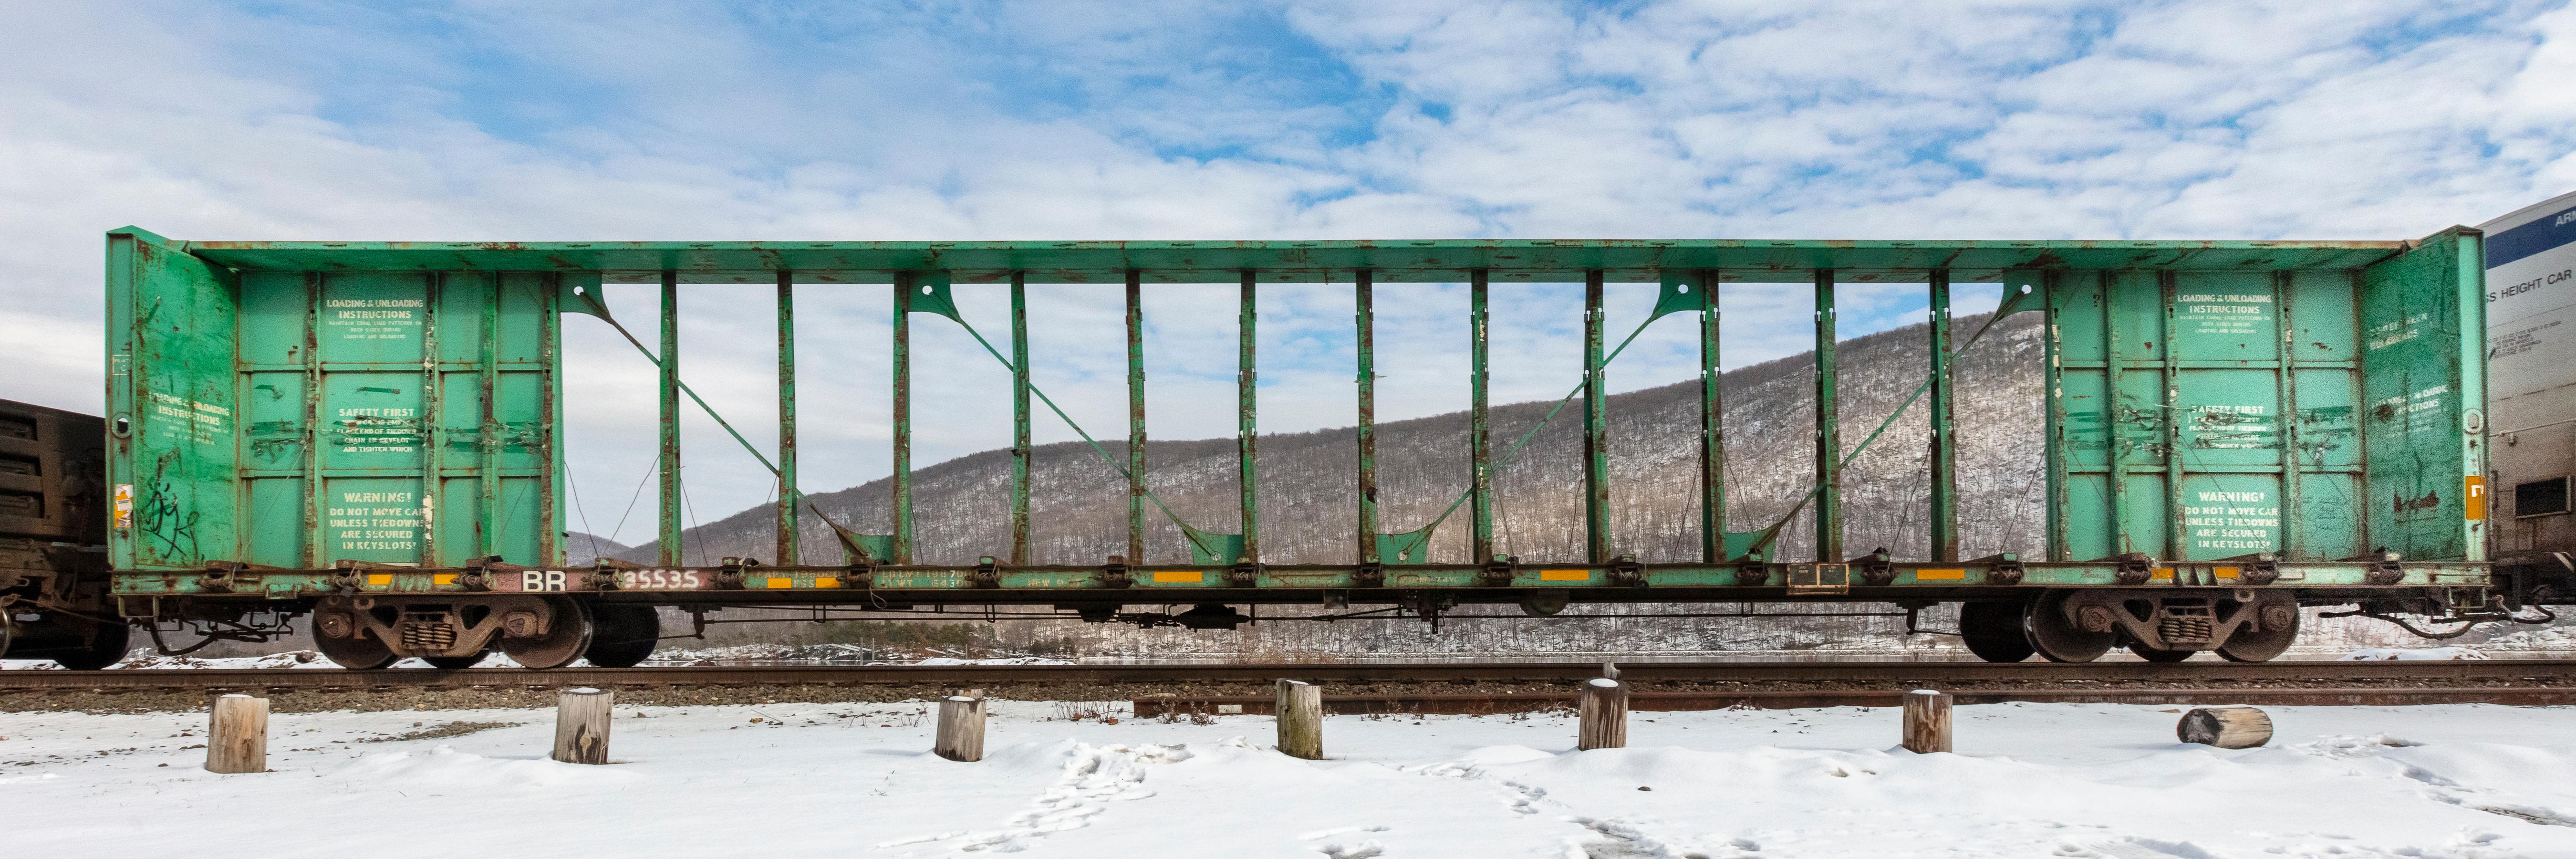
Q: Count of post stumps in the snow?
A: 7